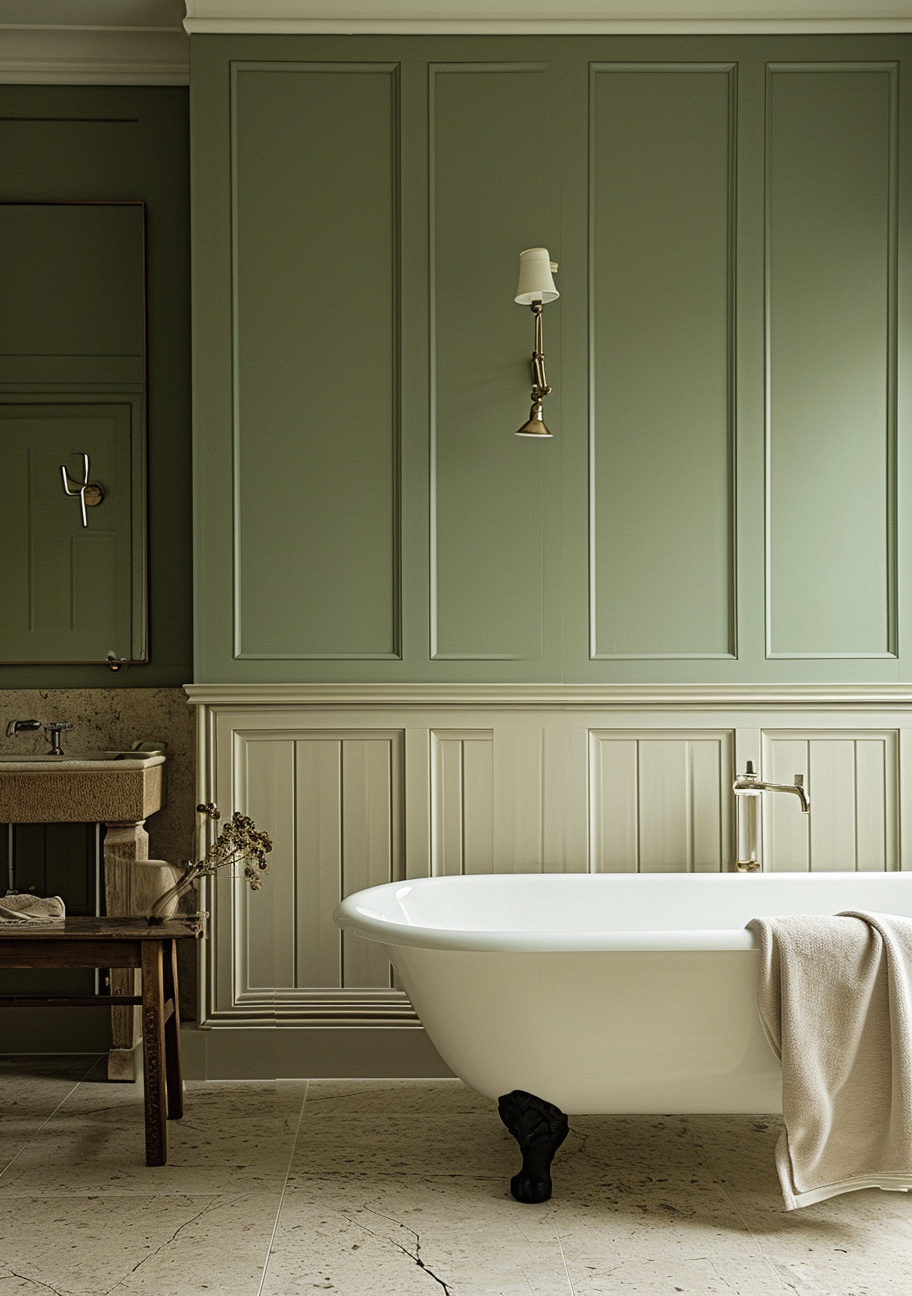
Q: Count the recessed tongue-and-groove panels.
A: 4